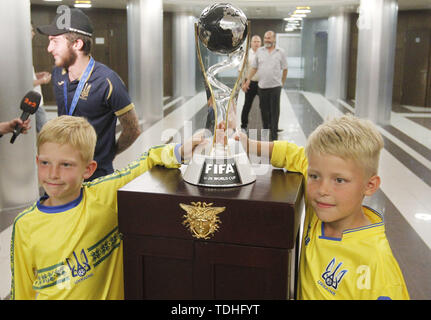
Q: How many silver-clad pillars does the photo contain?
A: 5